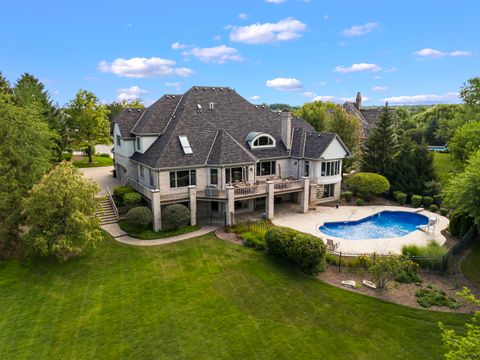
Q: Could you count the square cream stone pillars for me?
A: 5